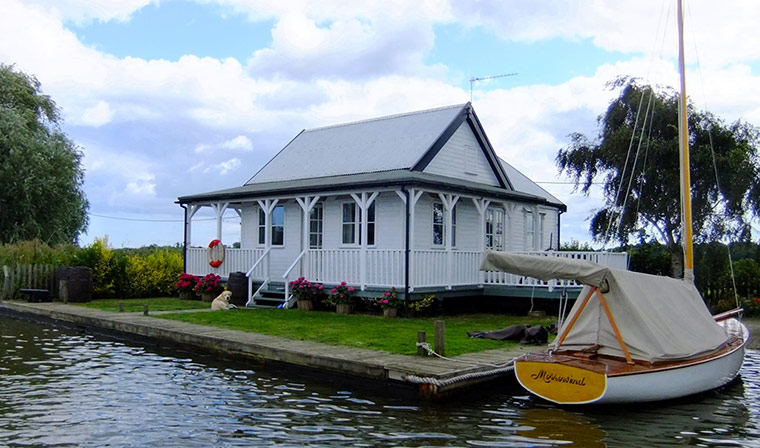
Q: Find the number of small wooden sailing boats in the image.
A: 1